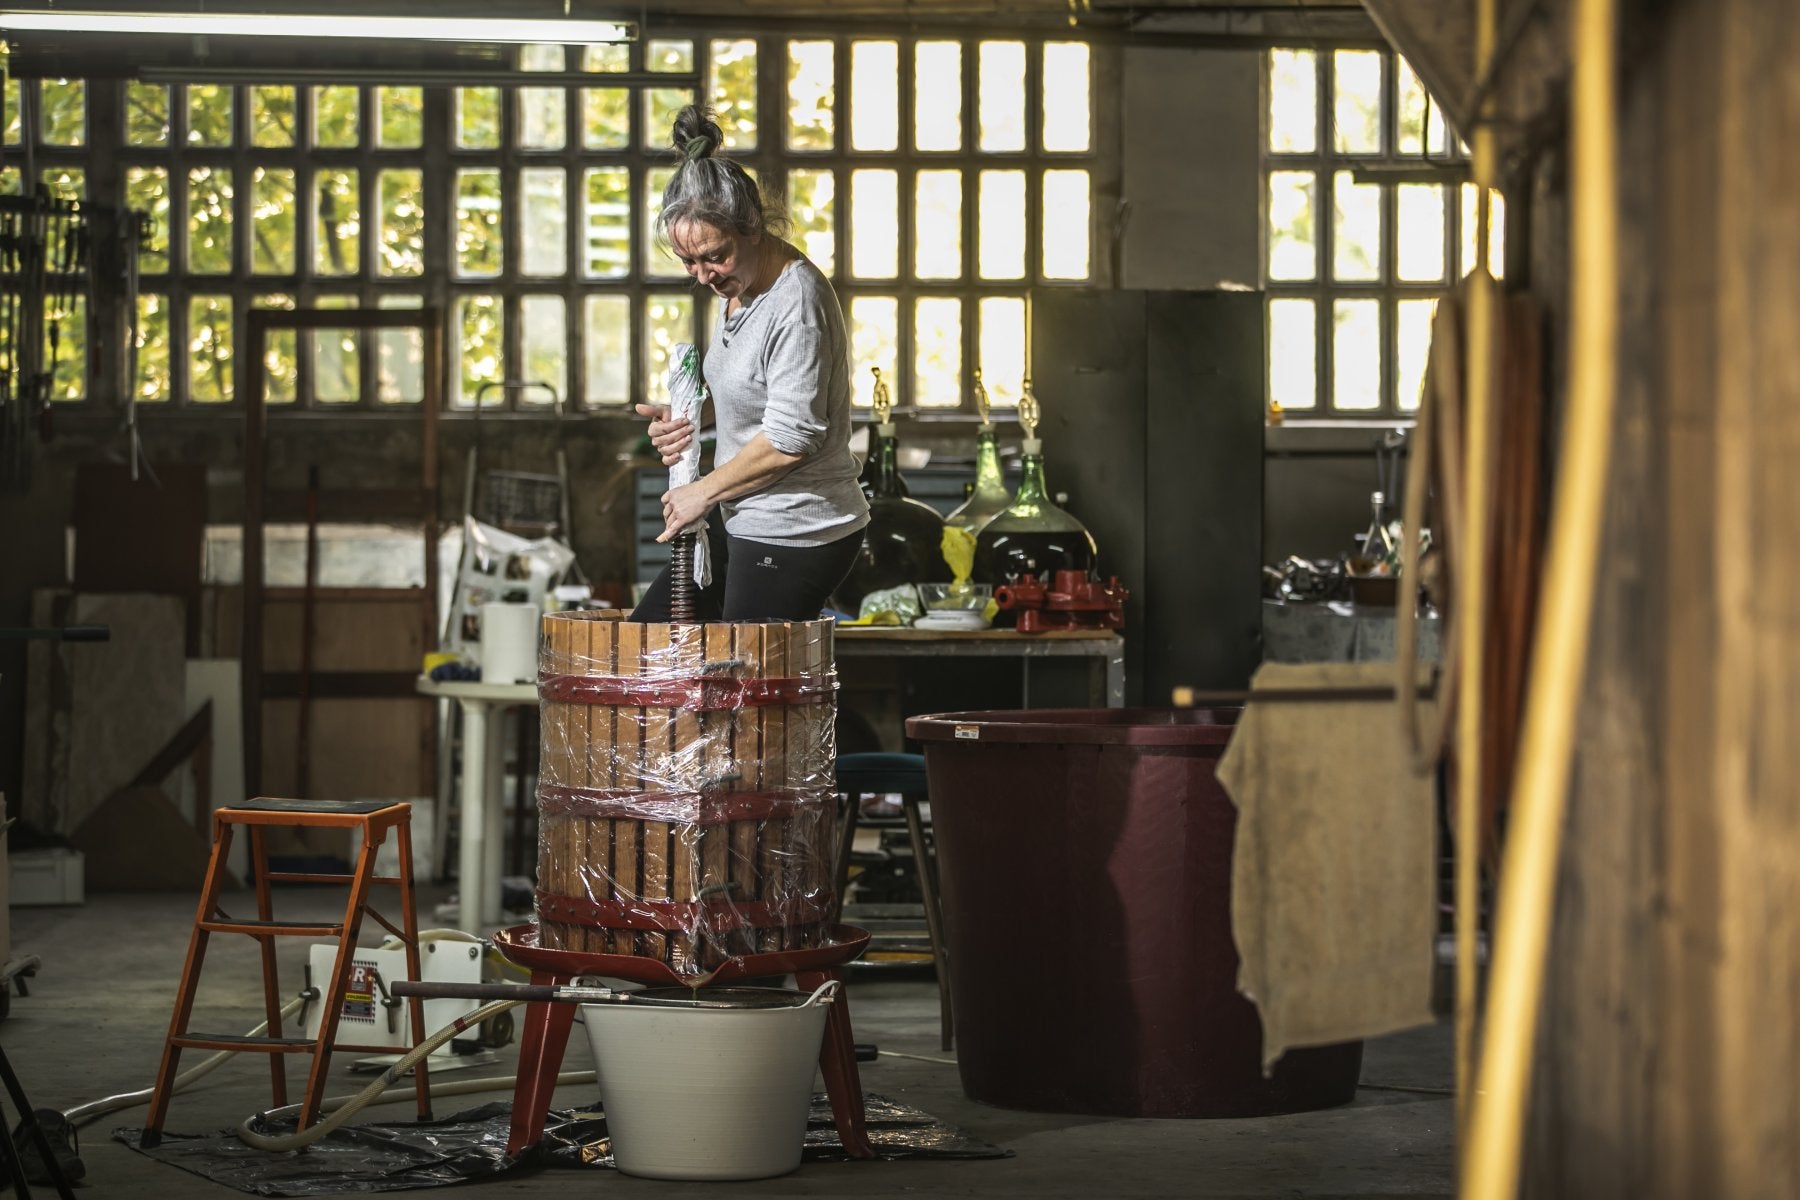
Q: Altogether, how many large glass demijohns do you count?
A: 3